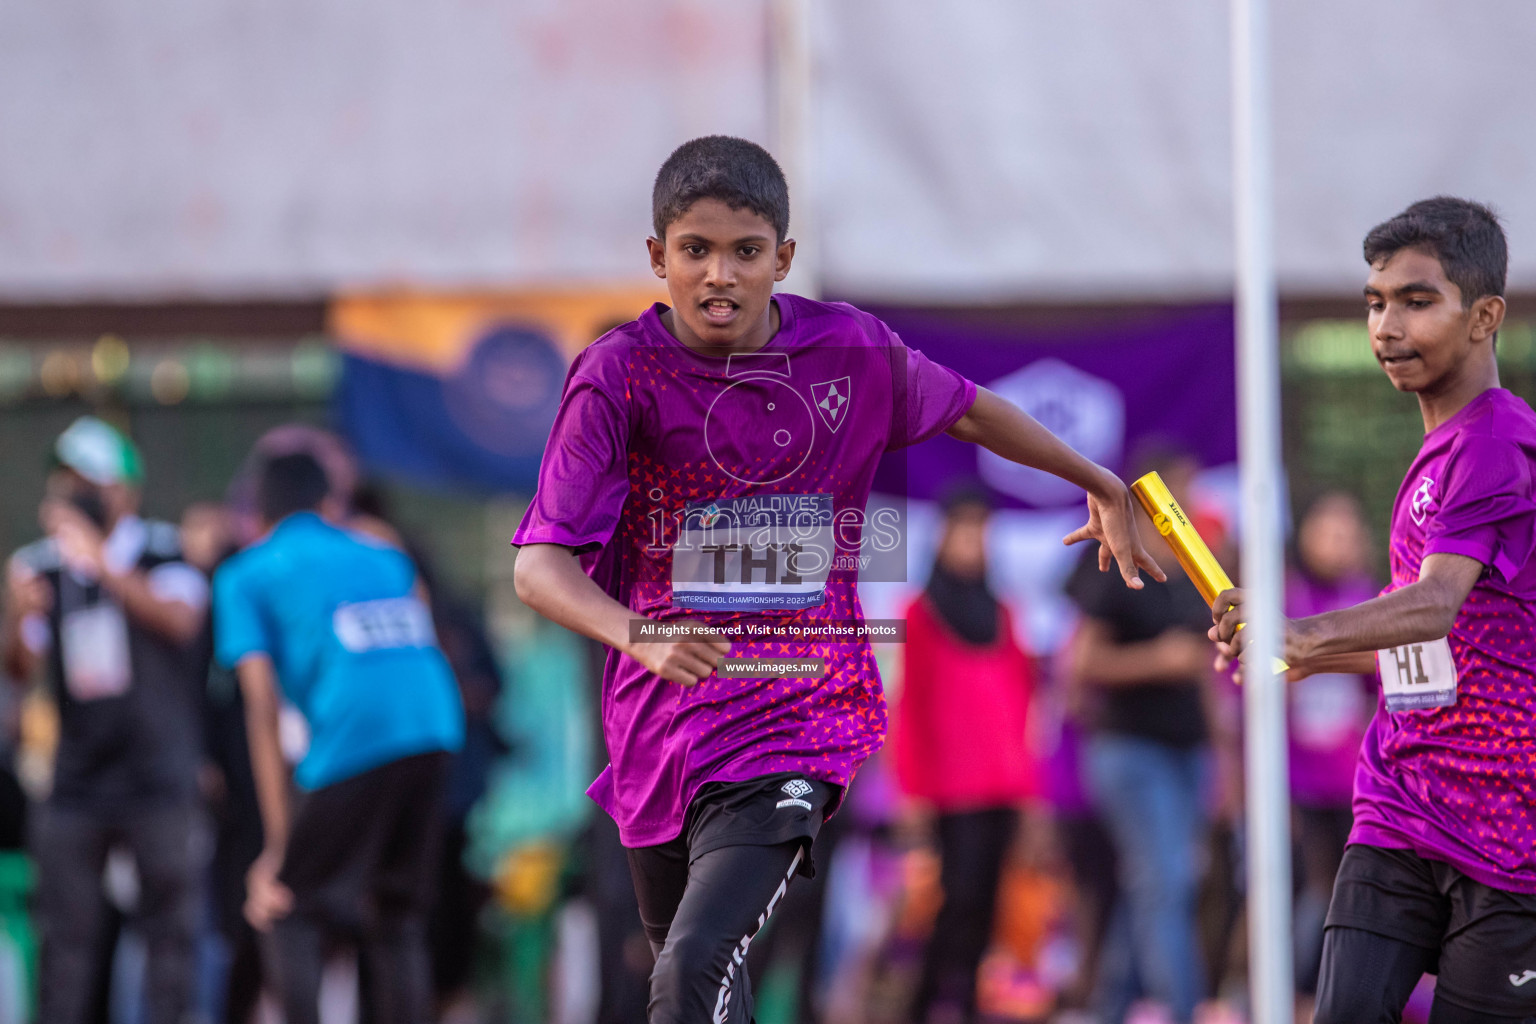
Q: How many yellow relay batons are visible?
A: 1